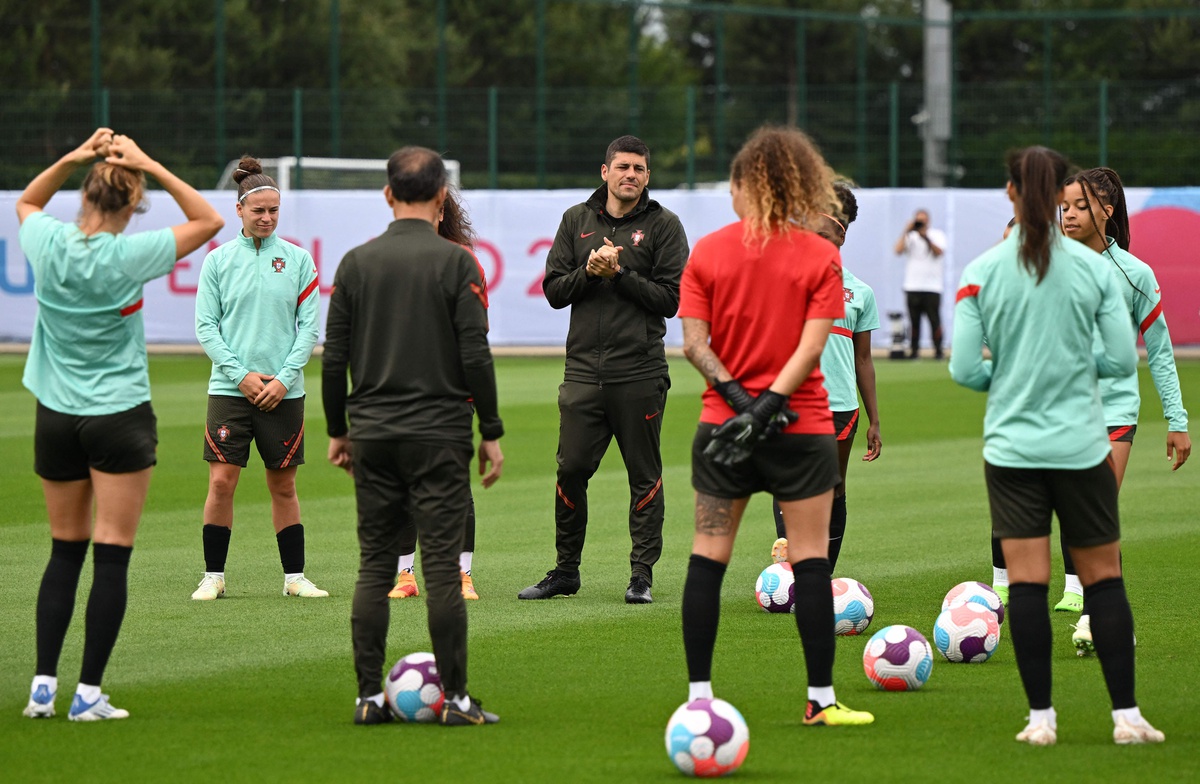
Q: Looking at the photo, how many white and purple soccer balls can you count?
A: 7